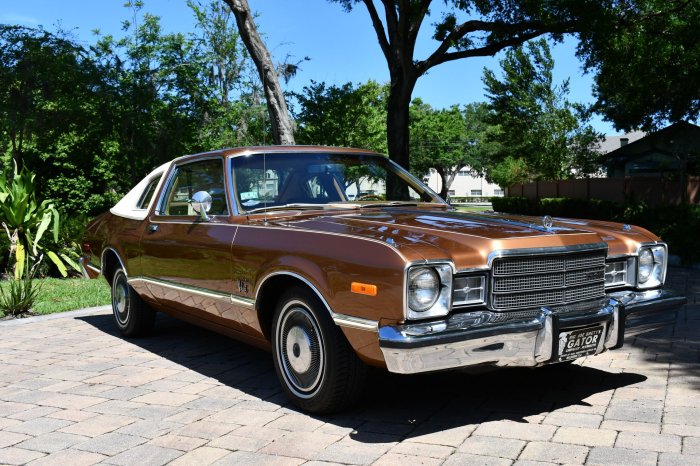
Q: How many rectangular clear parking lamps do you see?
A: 2